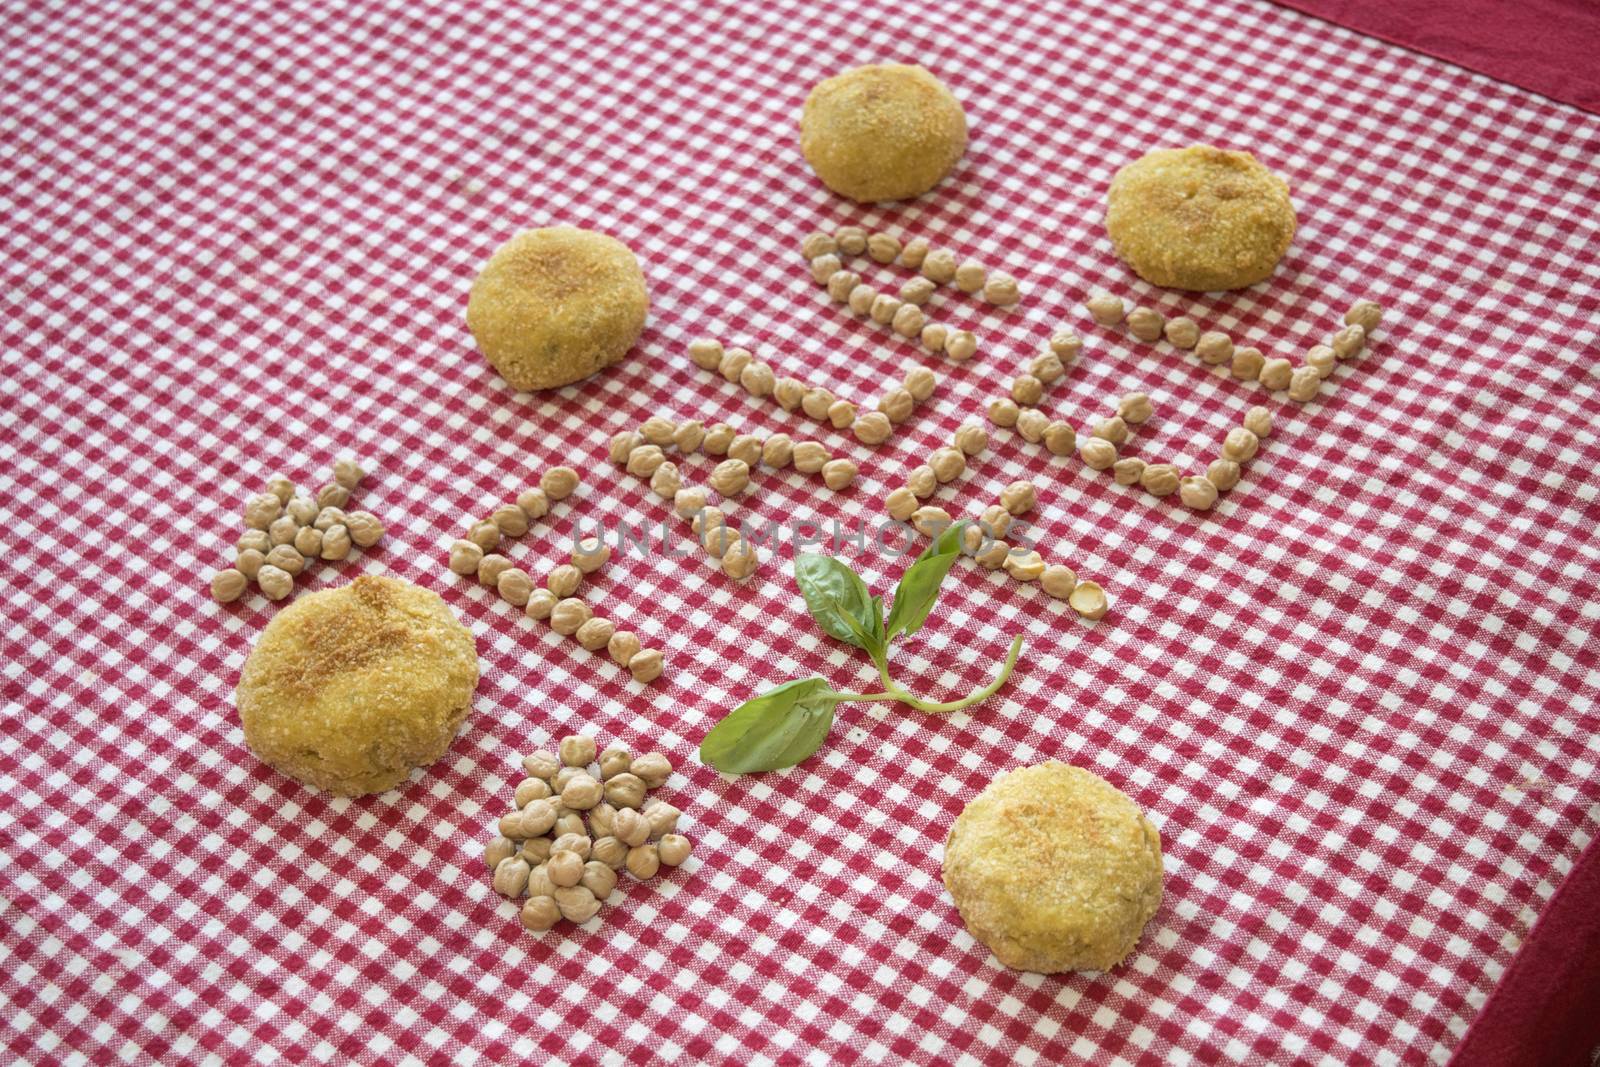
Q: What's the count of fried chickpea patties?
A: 5